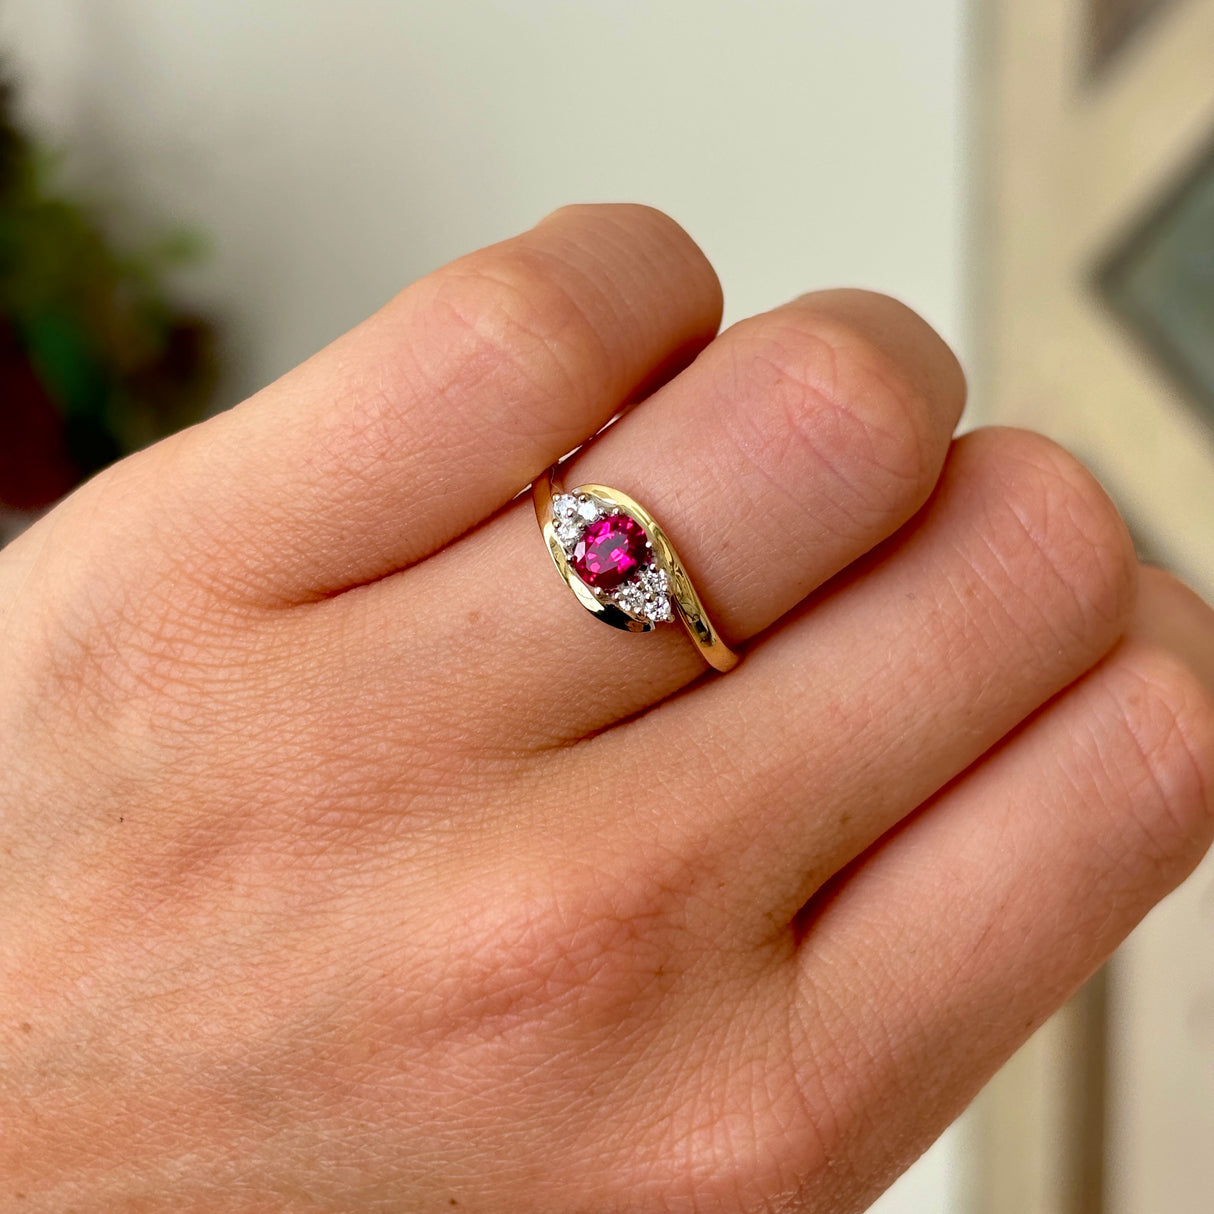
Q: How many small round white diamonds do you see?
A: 6